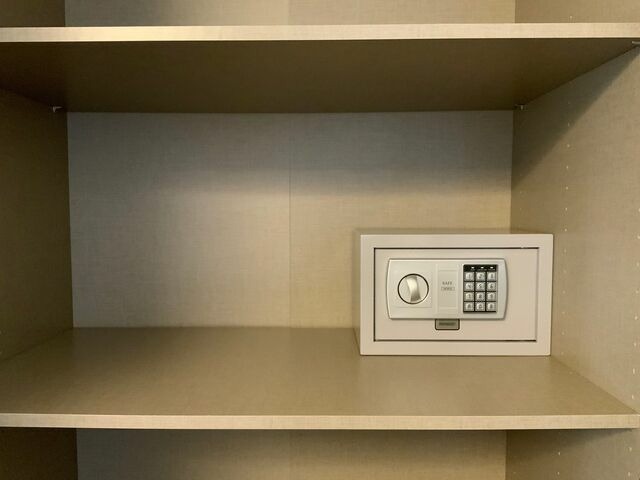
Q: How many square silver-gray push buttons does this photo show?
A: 12